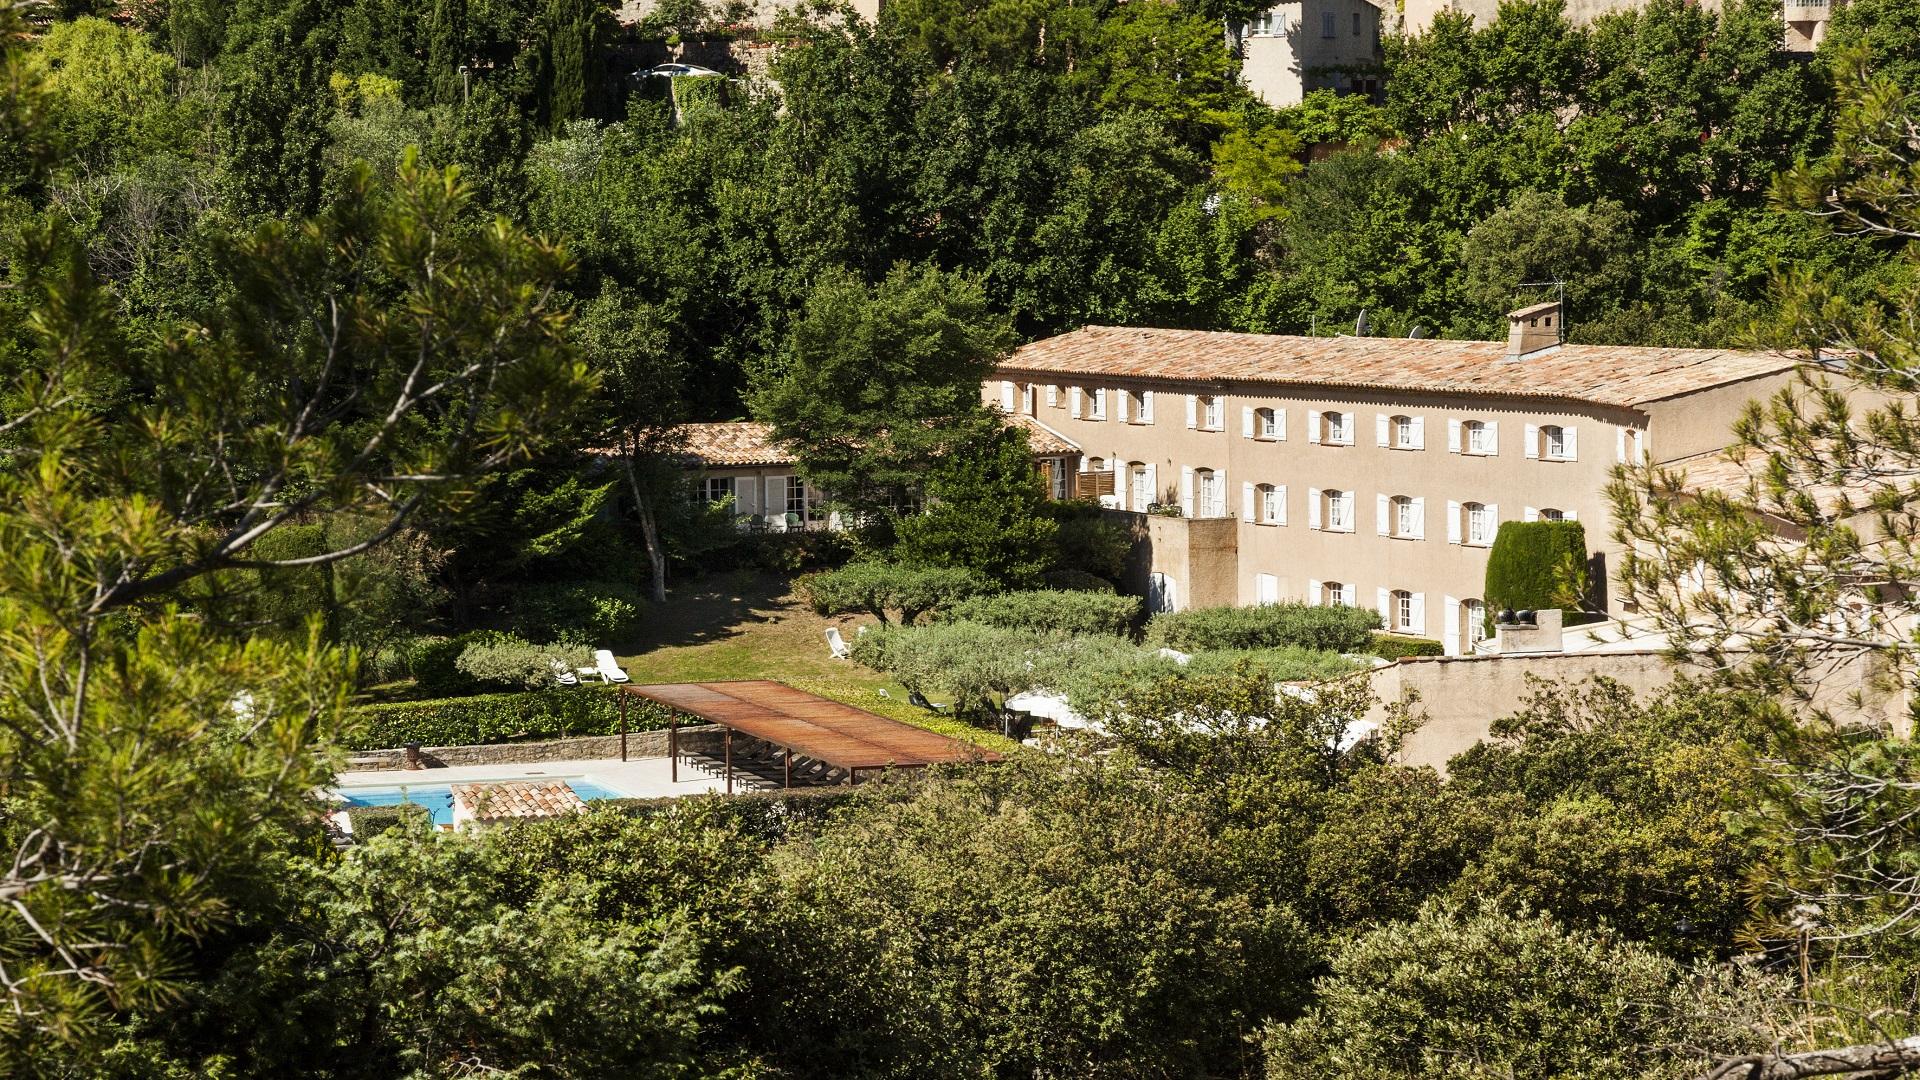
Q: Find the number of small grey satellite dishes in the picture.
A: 2